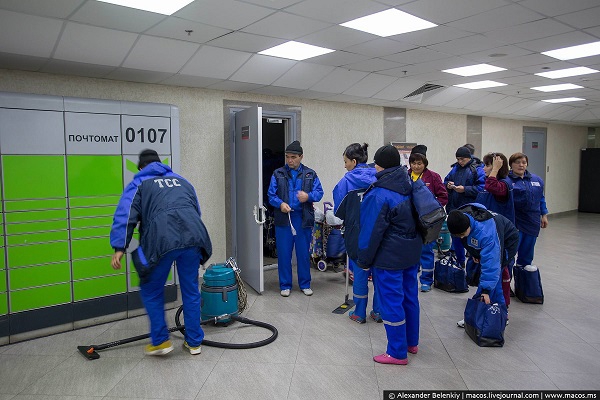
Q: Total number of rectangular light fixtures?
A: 9